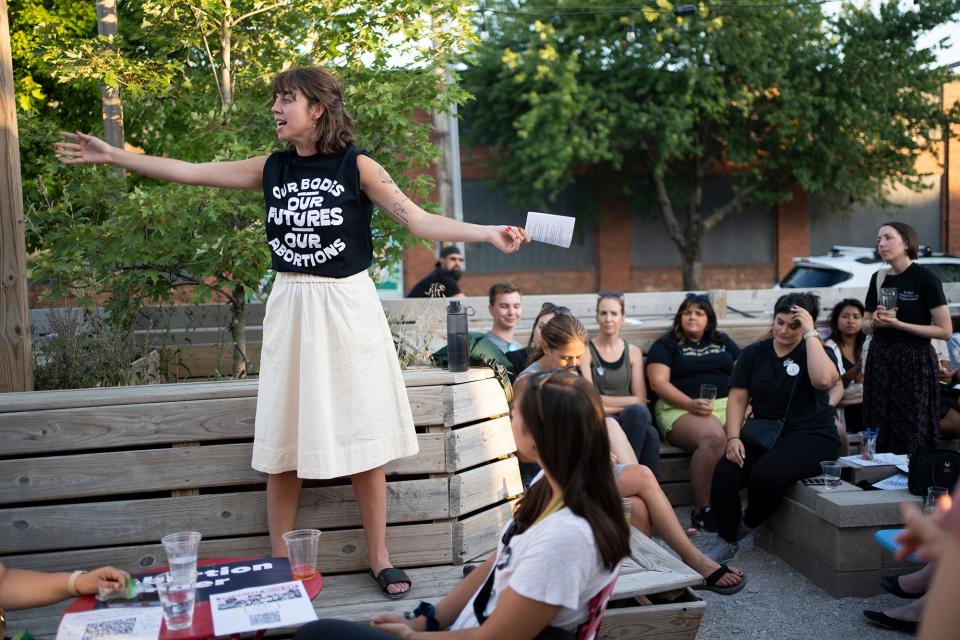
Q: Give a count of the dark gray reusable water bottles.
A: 1